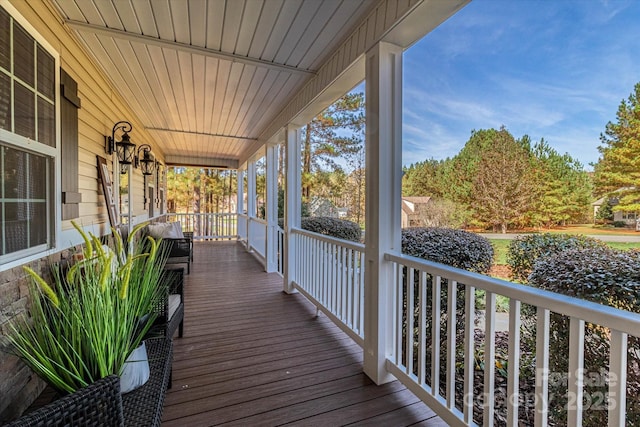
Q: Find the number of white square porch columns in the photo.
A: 5